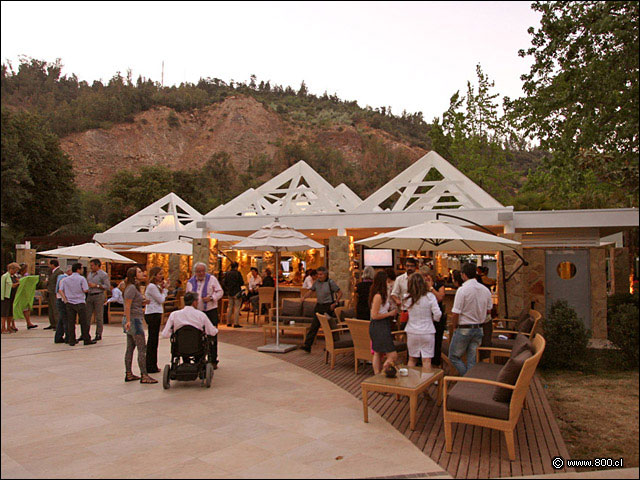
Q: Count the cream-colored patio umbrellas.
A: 4